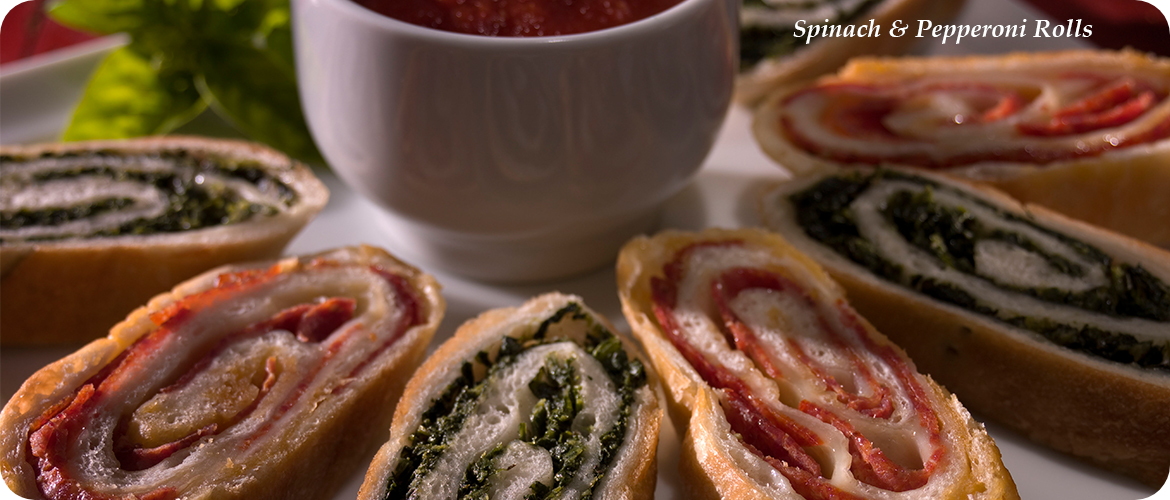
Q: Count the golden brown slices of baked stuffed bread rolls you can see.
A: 7